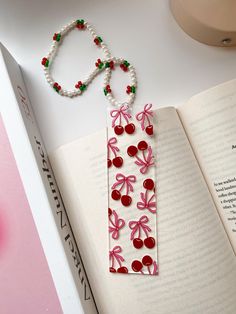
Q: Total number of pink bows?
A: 9